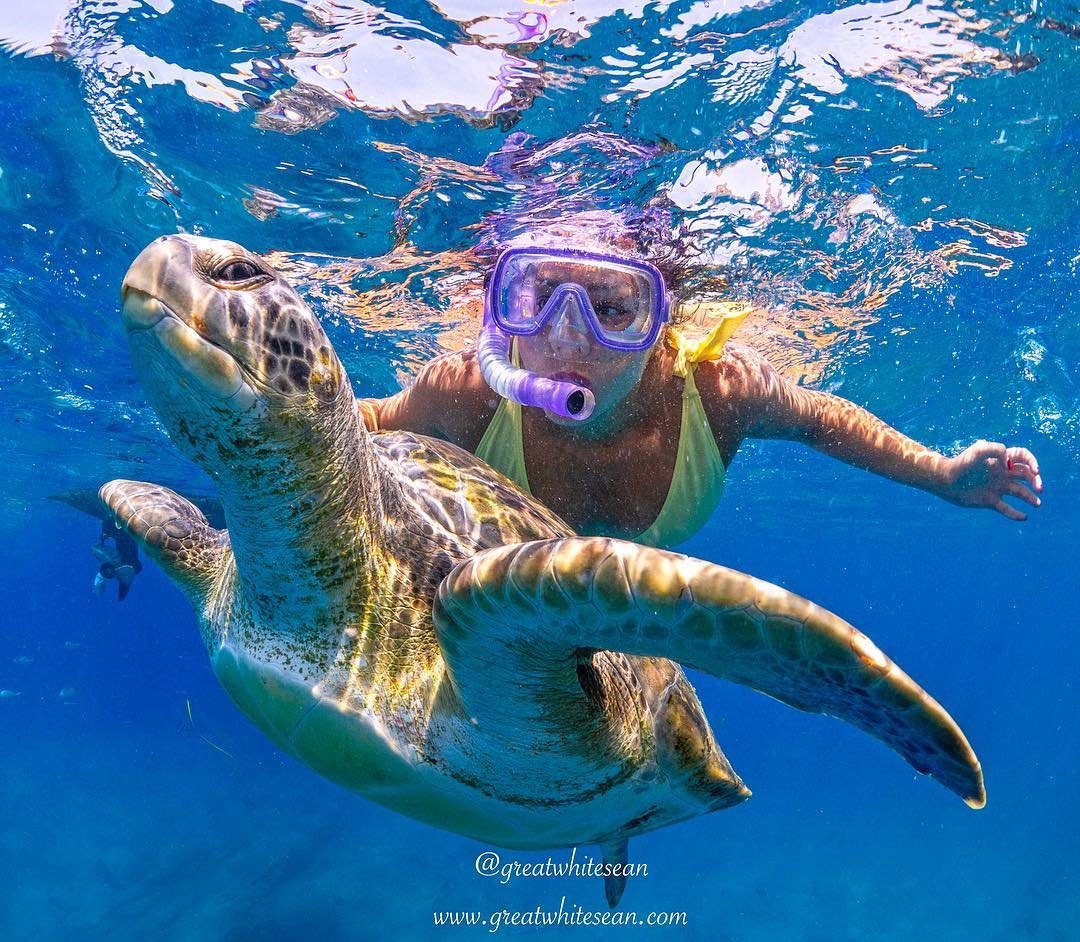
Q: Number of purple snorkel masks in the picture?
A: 1